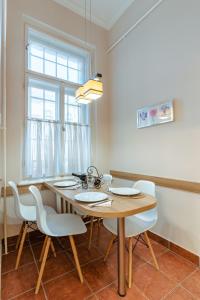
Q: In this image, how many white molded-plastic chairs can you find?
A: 4